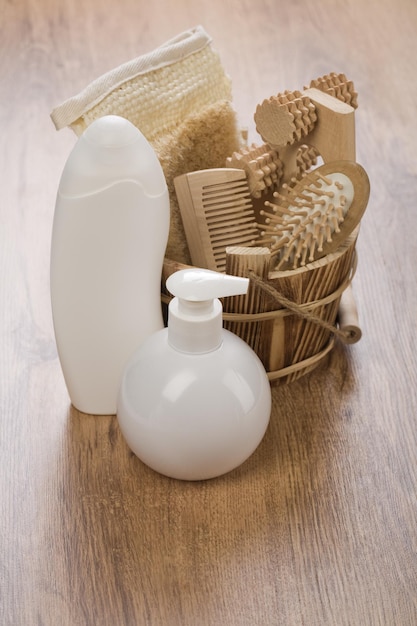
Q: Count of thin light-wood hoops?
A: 2